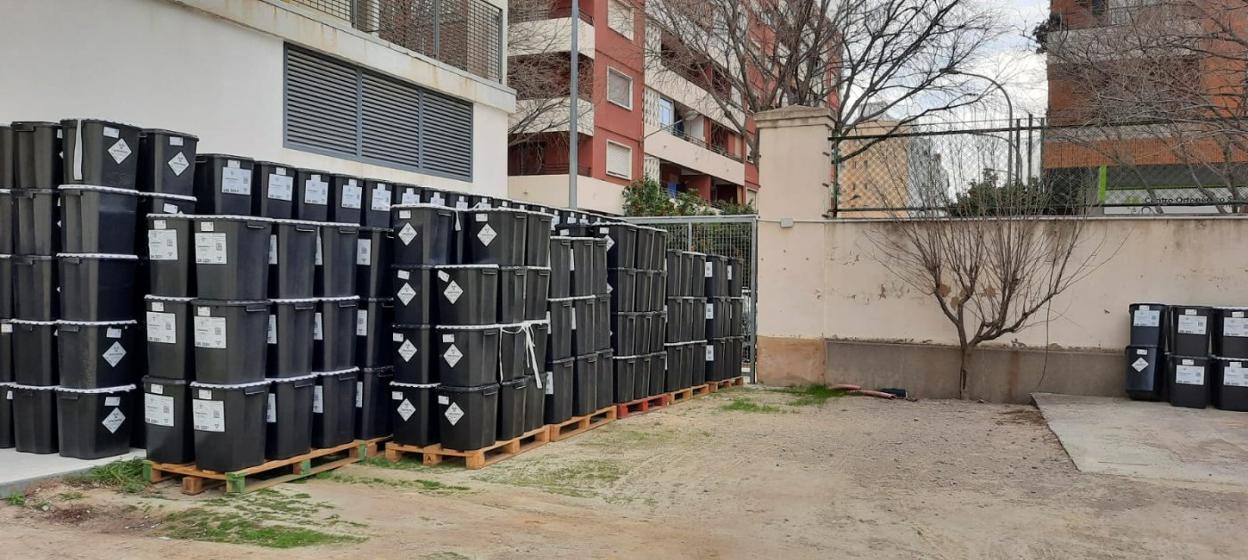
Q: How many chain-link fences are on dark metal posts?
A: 1